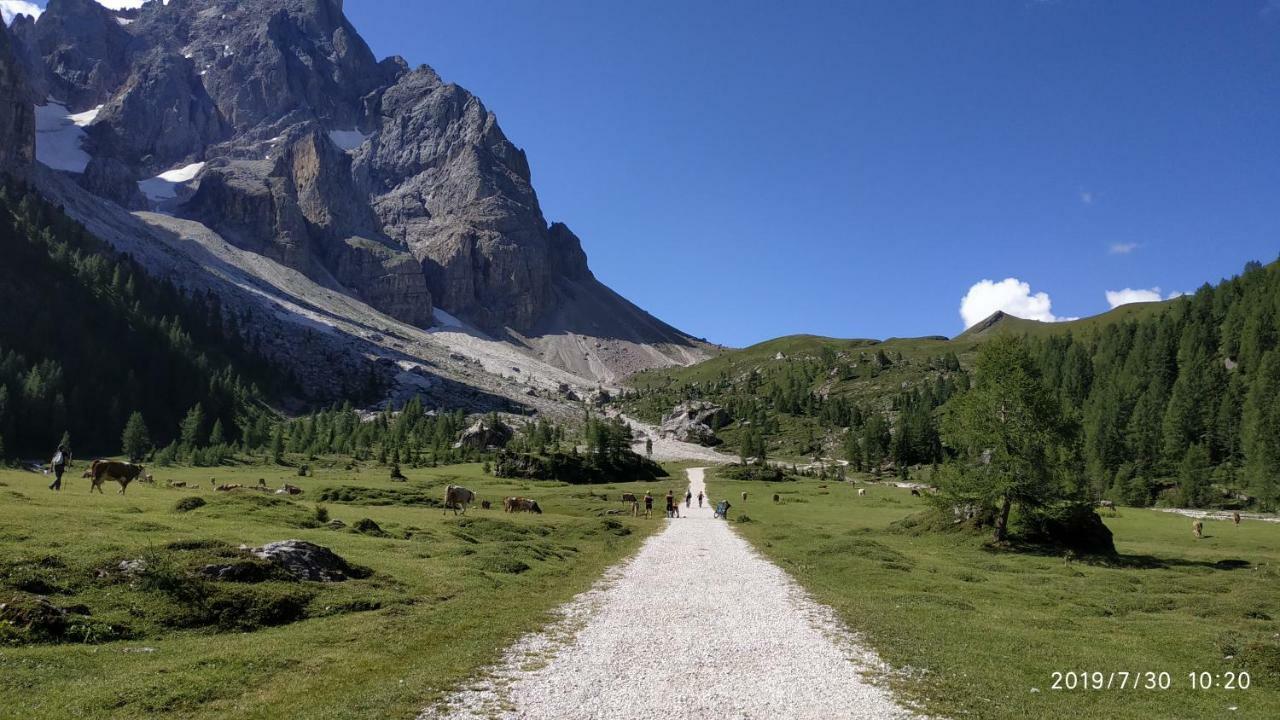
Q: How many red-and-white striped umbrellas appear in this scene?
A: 0